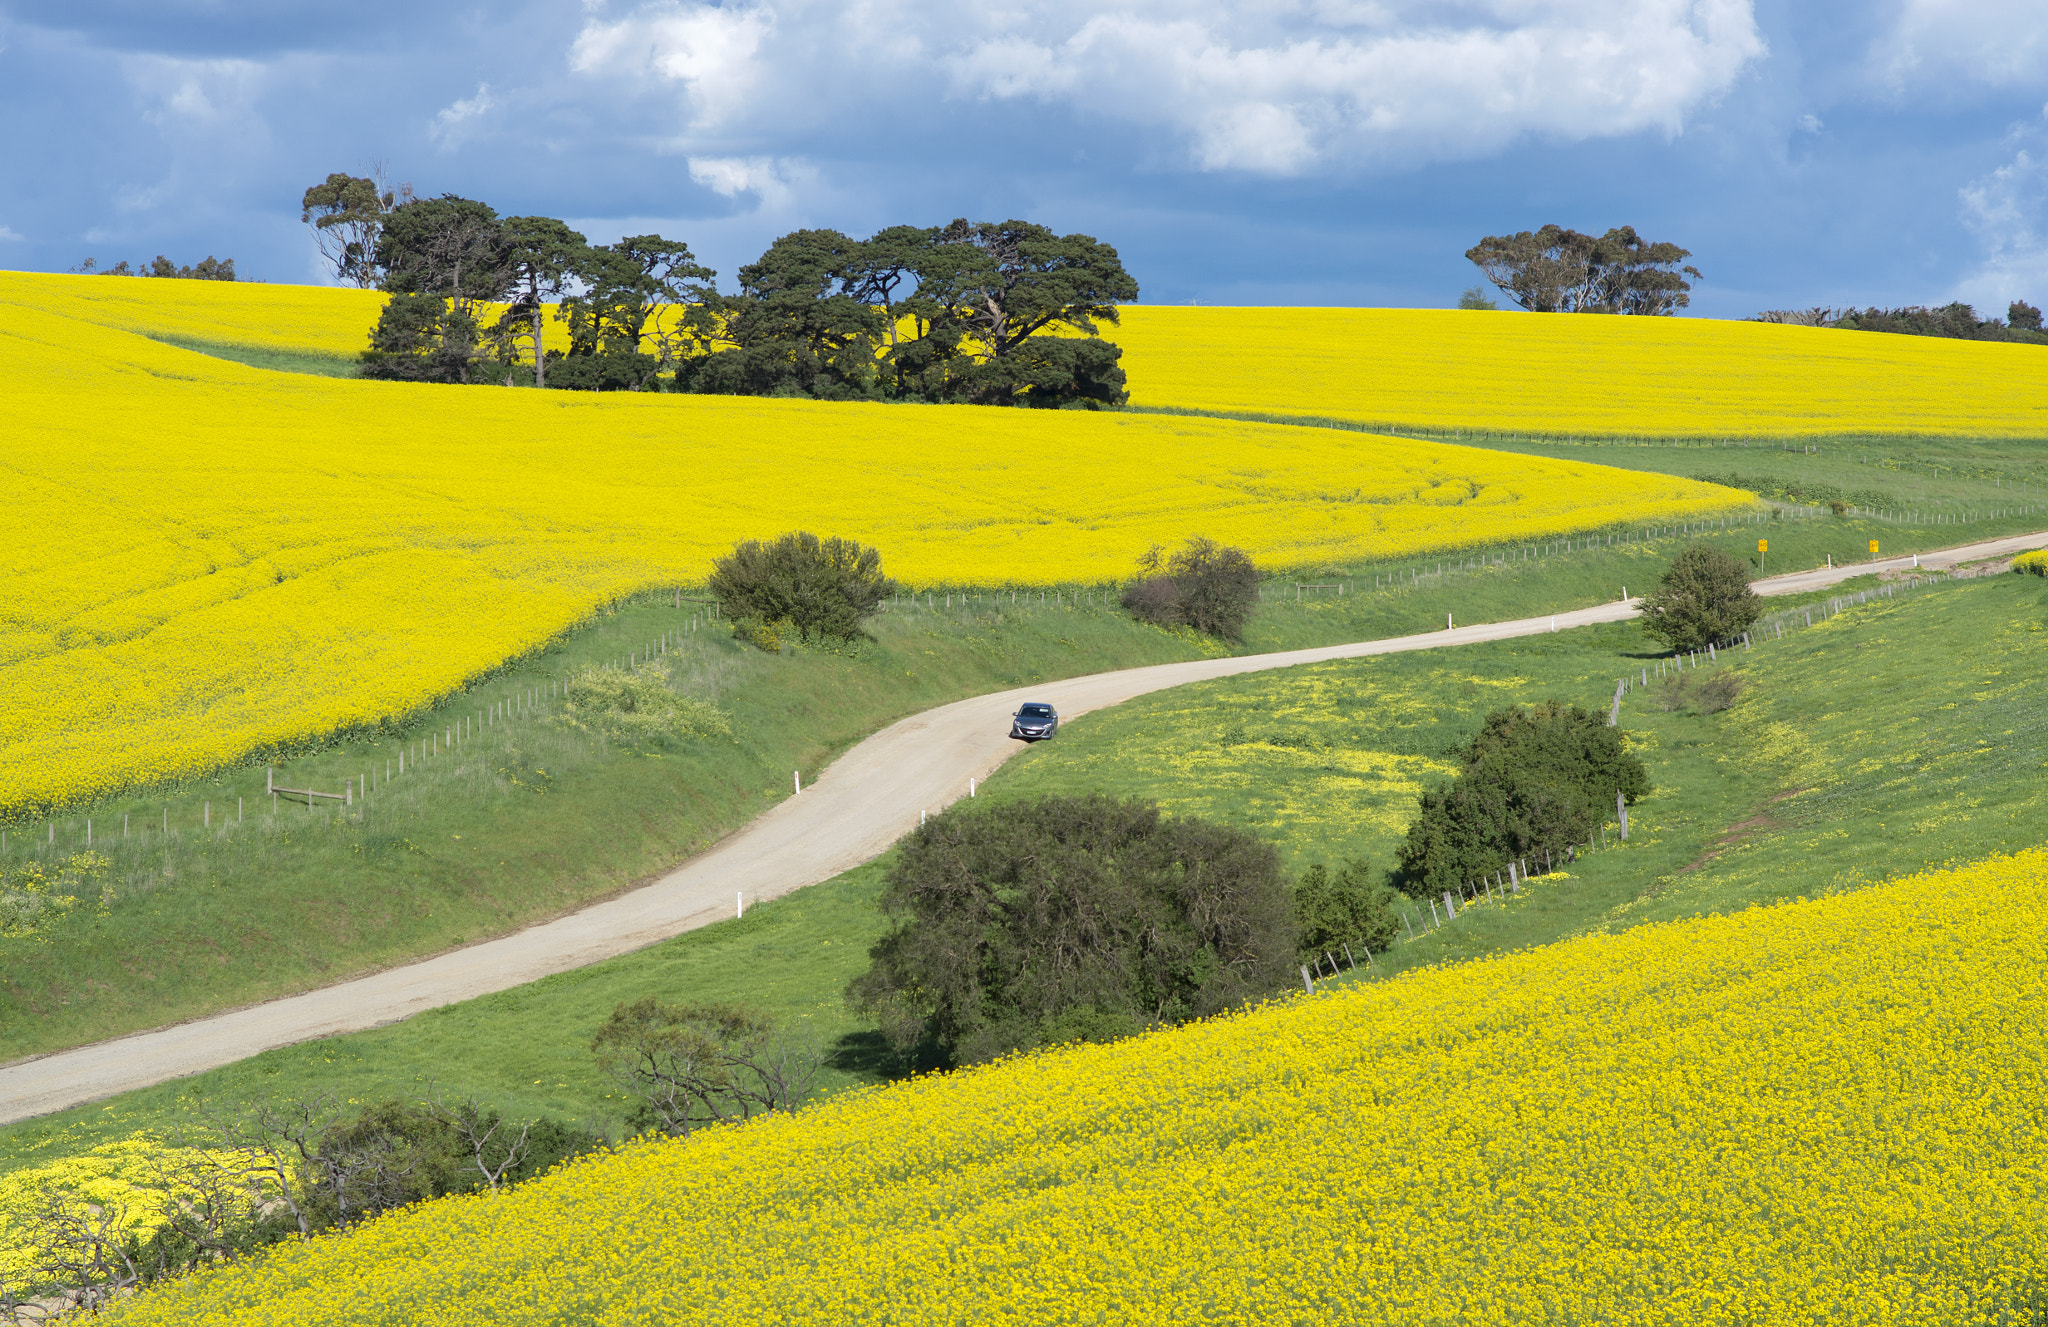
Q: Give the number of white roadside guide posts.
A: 9